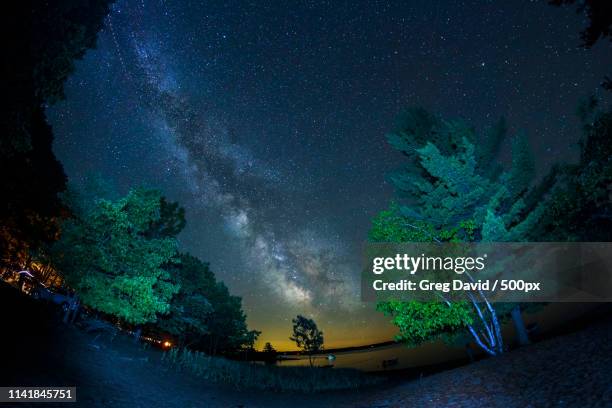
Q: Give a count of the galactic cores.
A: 1